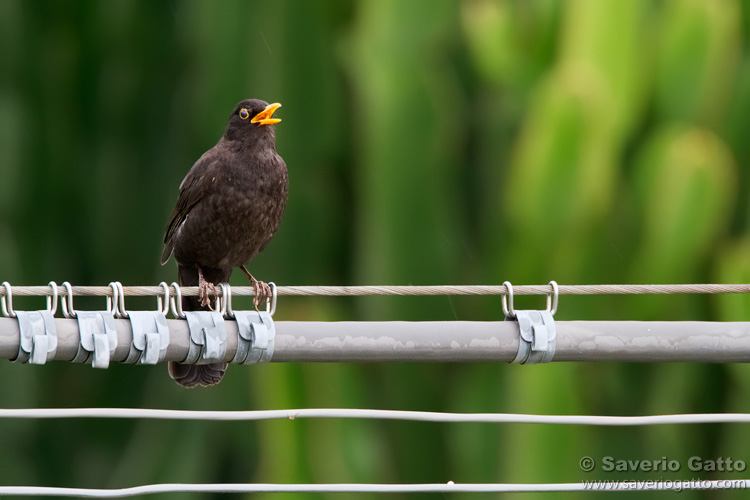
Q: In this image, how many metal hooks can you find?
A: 12